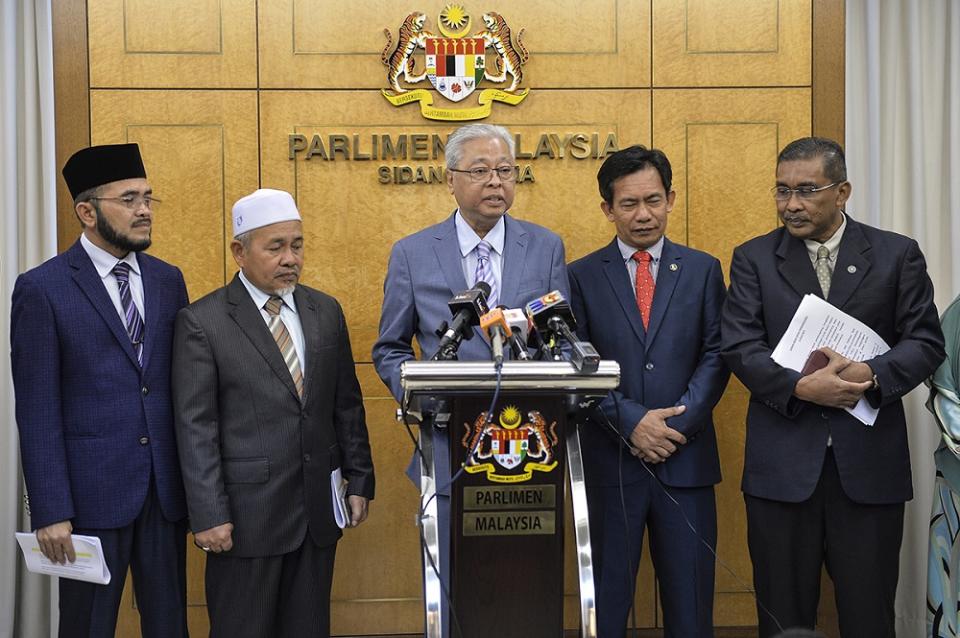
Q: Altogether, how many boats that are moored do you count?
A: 0